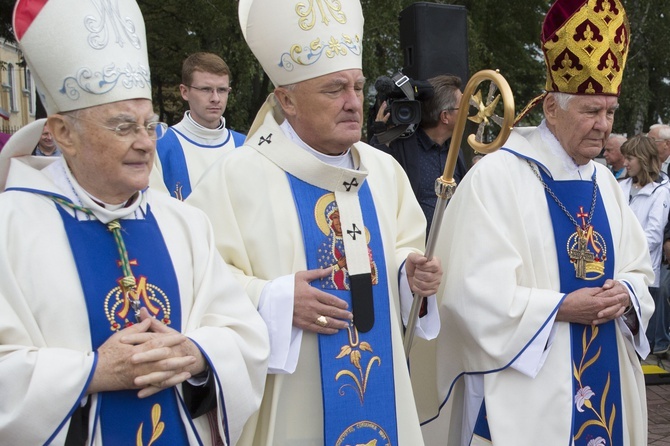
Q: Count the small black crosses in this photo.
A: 3